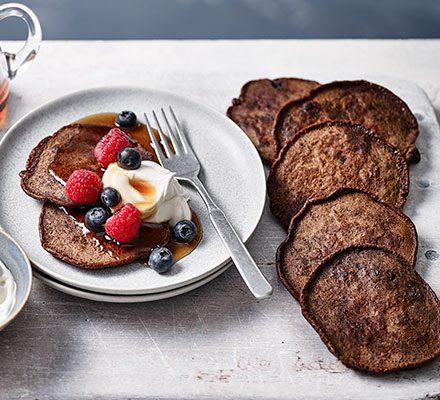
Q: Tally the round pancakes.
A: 7